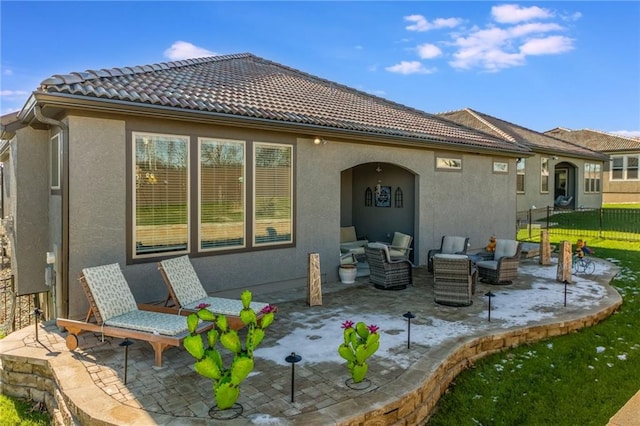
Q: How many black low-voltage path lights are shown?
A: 6